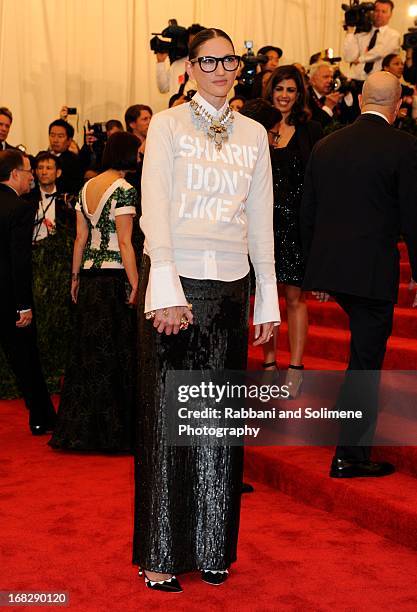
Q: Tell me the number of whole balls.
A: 0